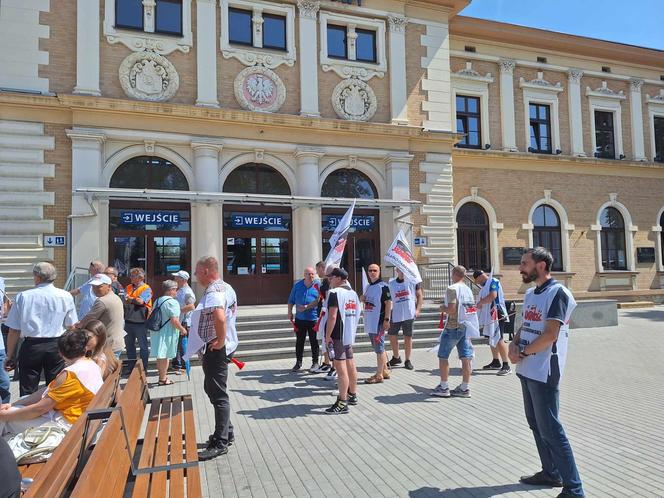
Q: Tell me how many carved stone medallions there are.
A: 3